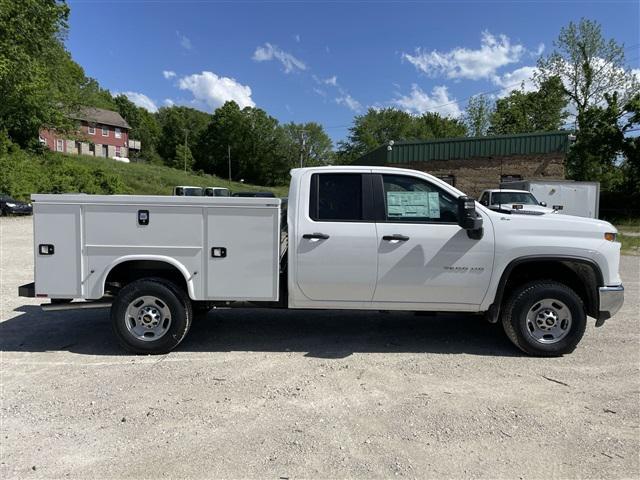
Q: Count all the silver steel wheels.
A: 2